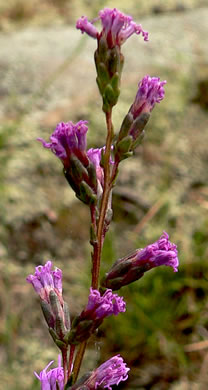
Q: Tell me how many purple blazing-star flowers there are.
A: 9